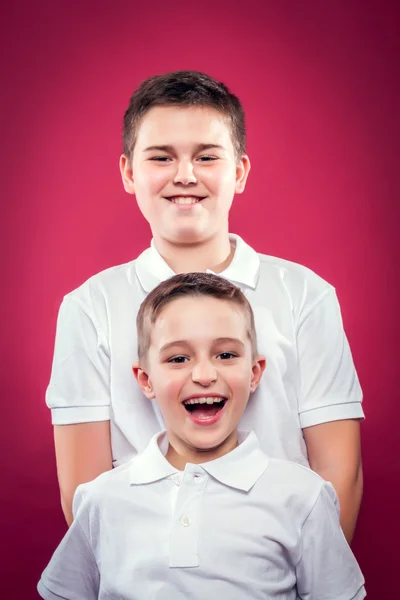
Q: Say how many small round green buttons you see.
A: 0